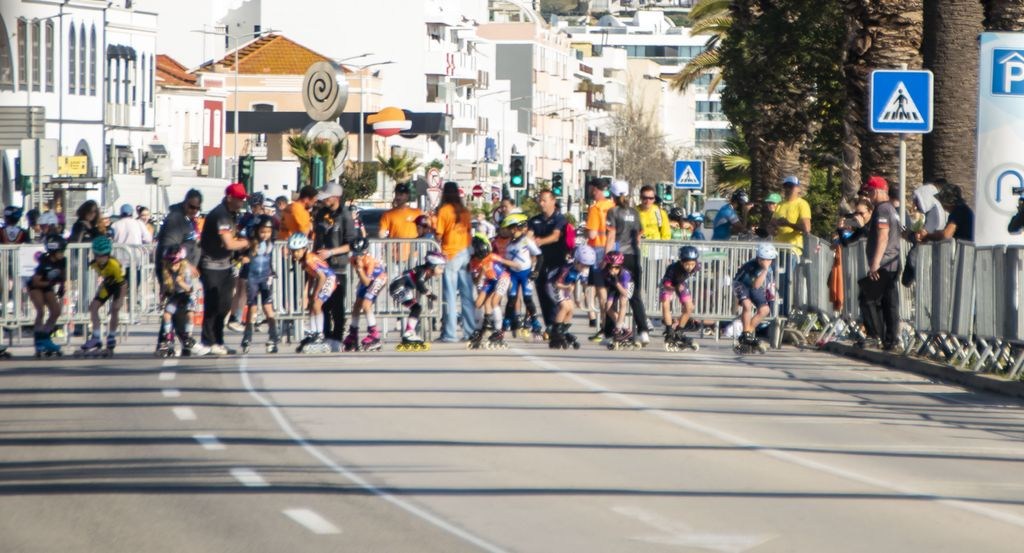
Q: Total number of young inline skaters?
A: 13